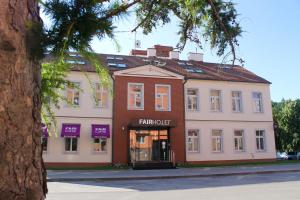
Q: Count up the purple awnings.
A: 3